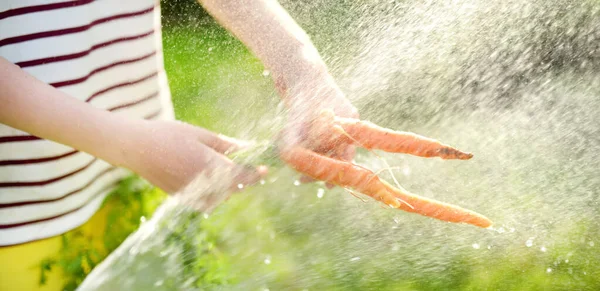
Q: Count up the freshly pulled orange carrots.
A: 2